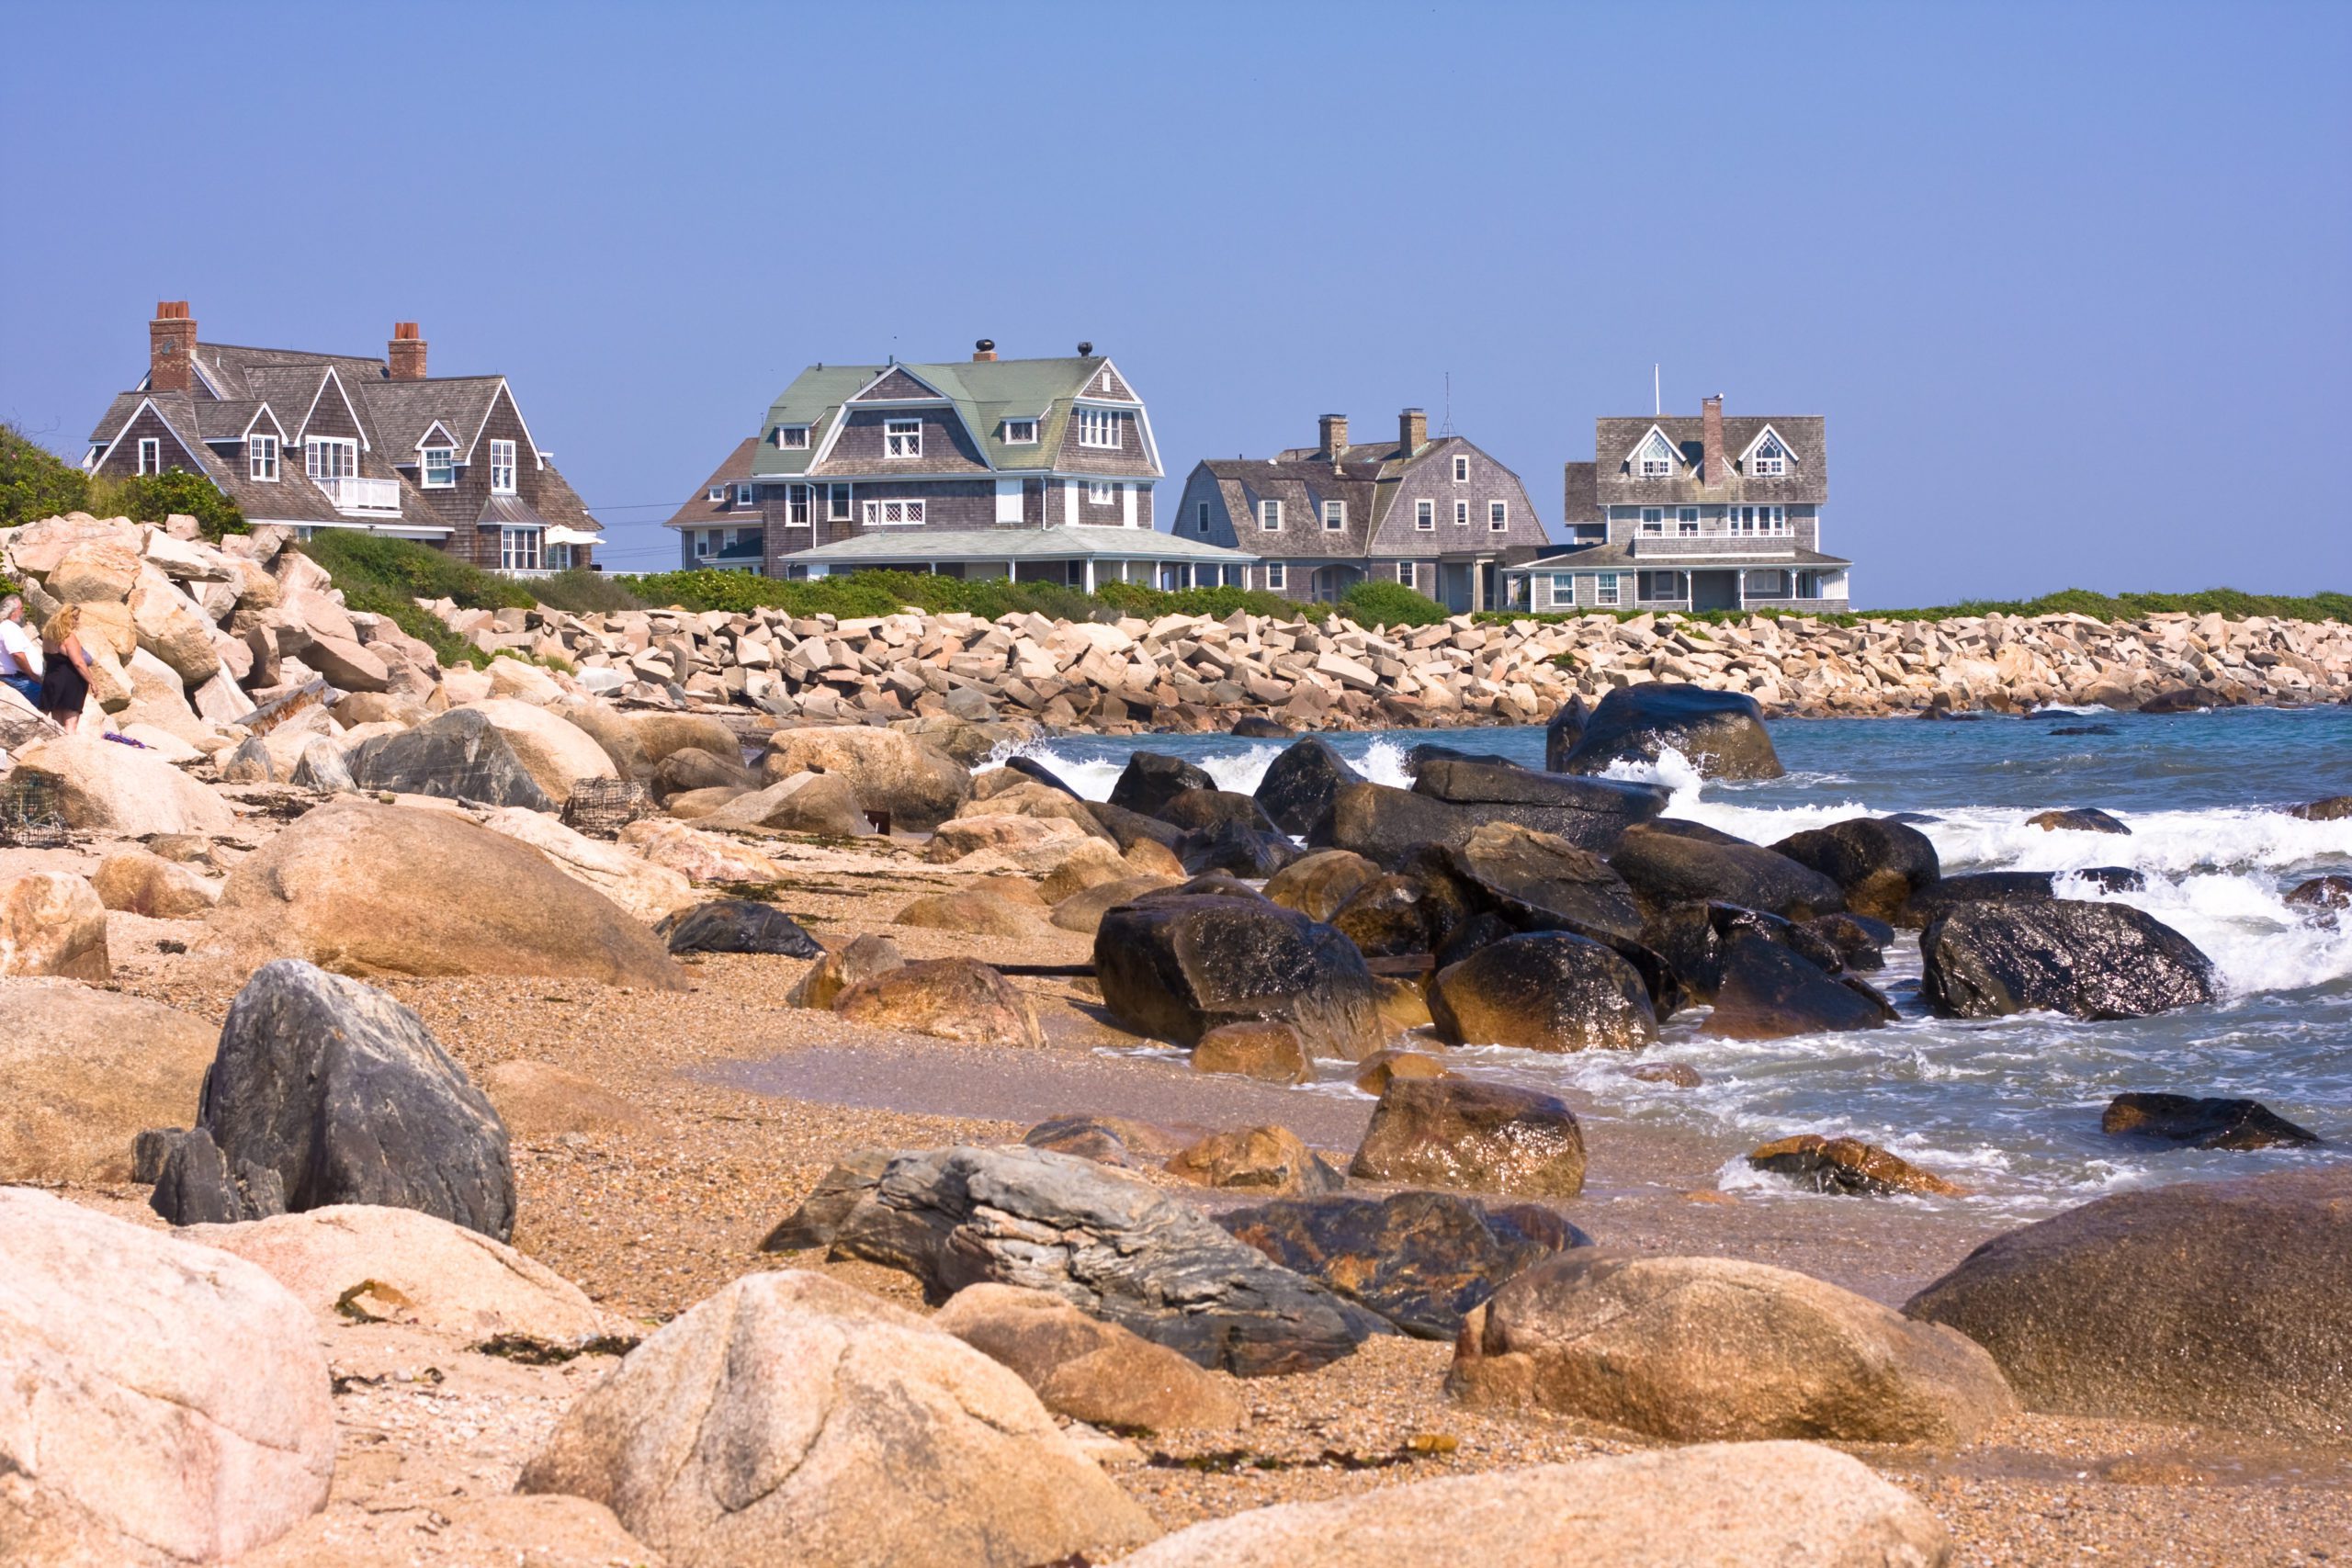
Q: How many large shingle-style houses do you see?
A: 4